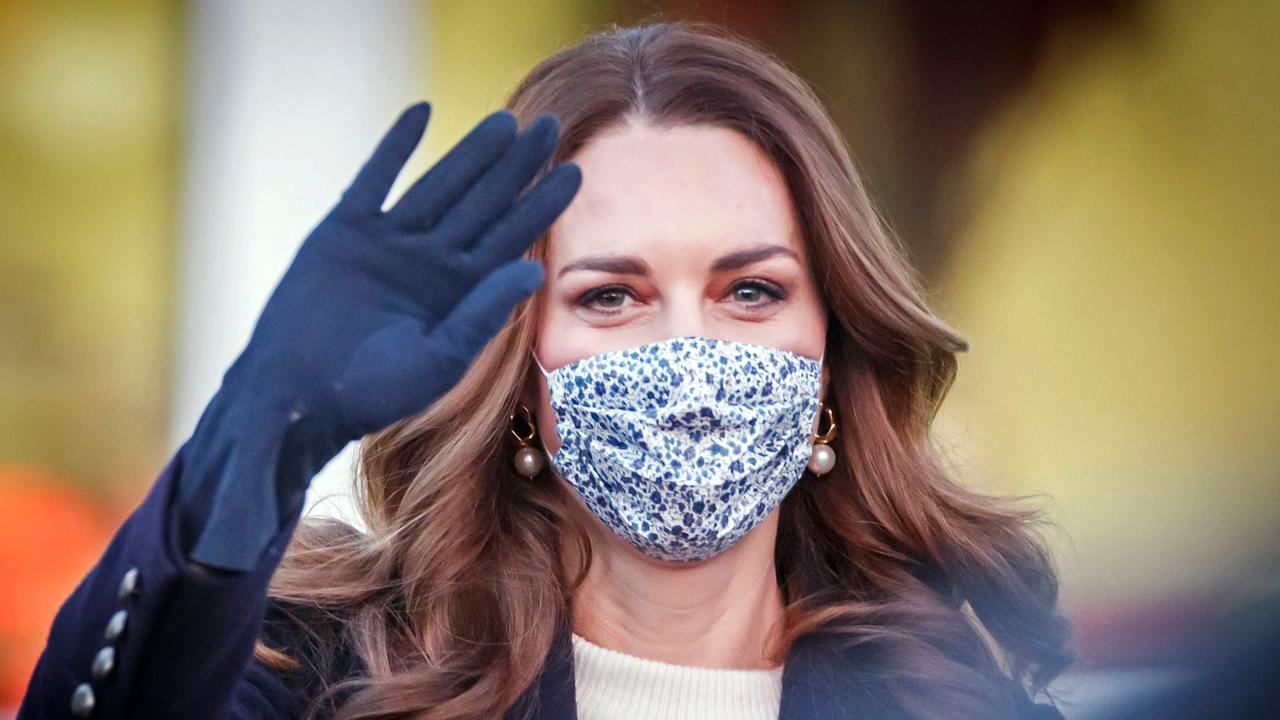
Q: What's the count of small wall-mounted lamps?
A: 0